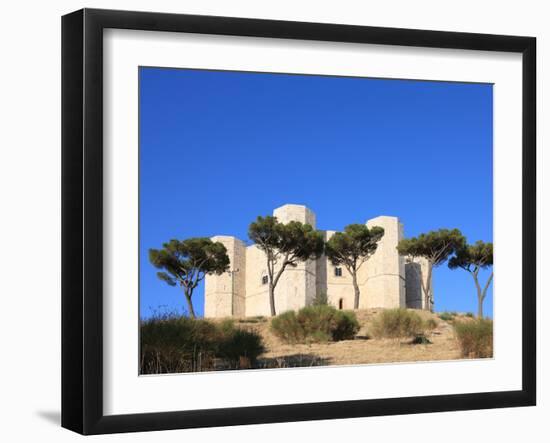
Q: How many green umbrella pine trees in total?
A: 5